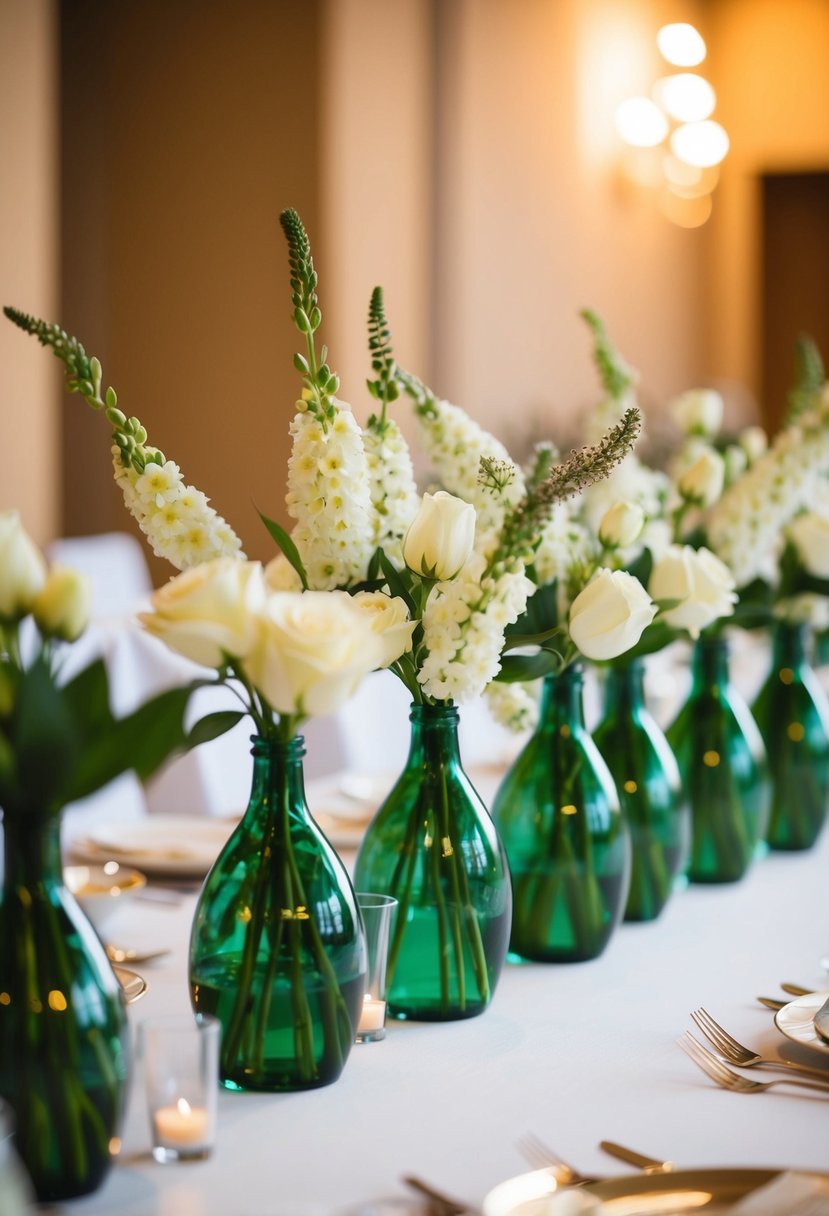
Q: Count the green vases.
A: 7